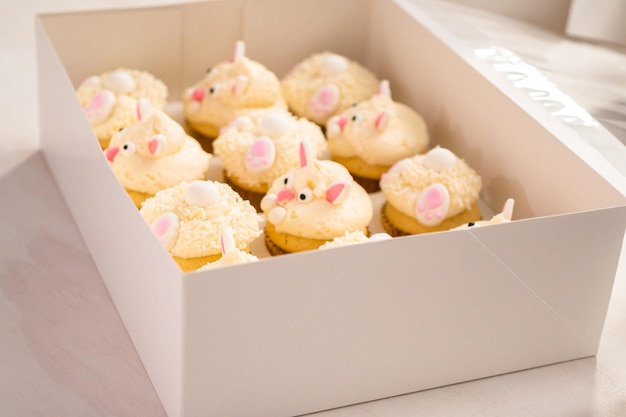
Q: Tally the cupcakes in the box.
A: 12